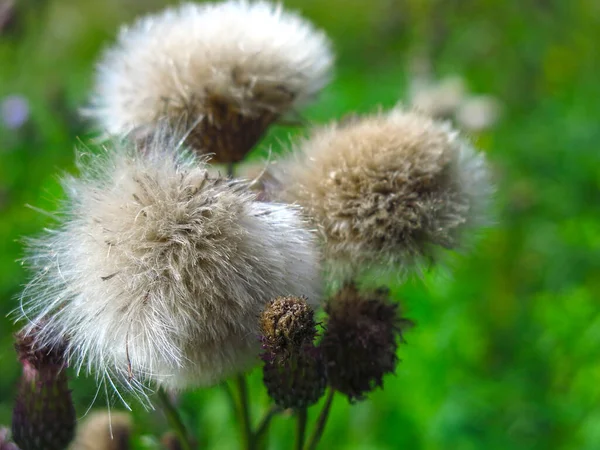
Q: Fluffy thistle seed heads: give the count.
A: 3